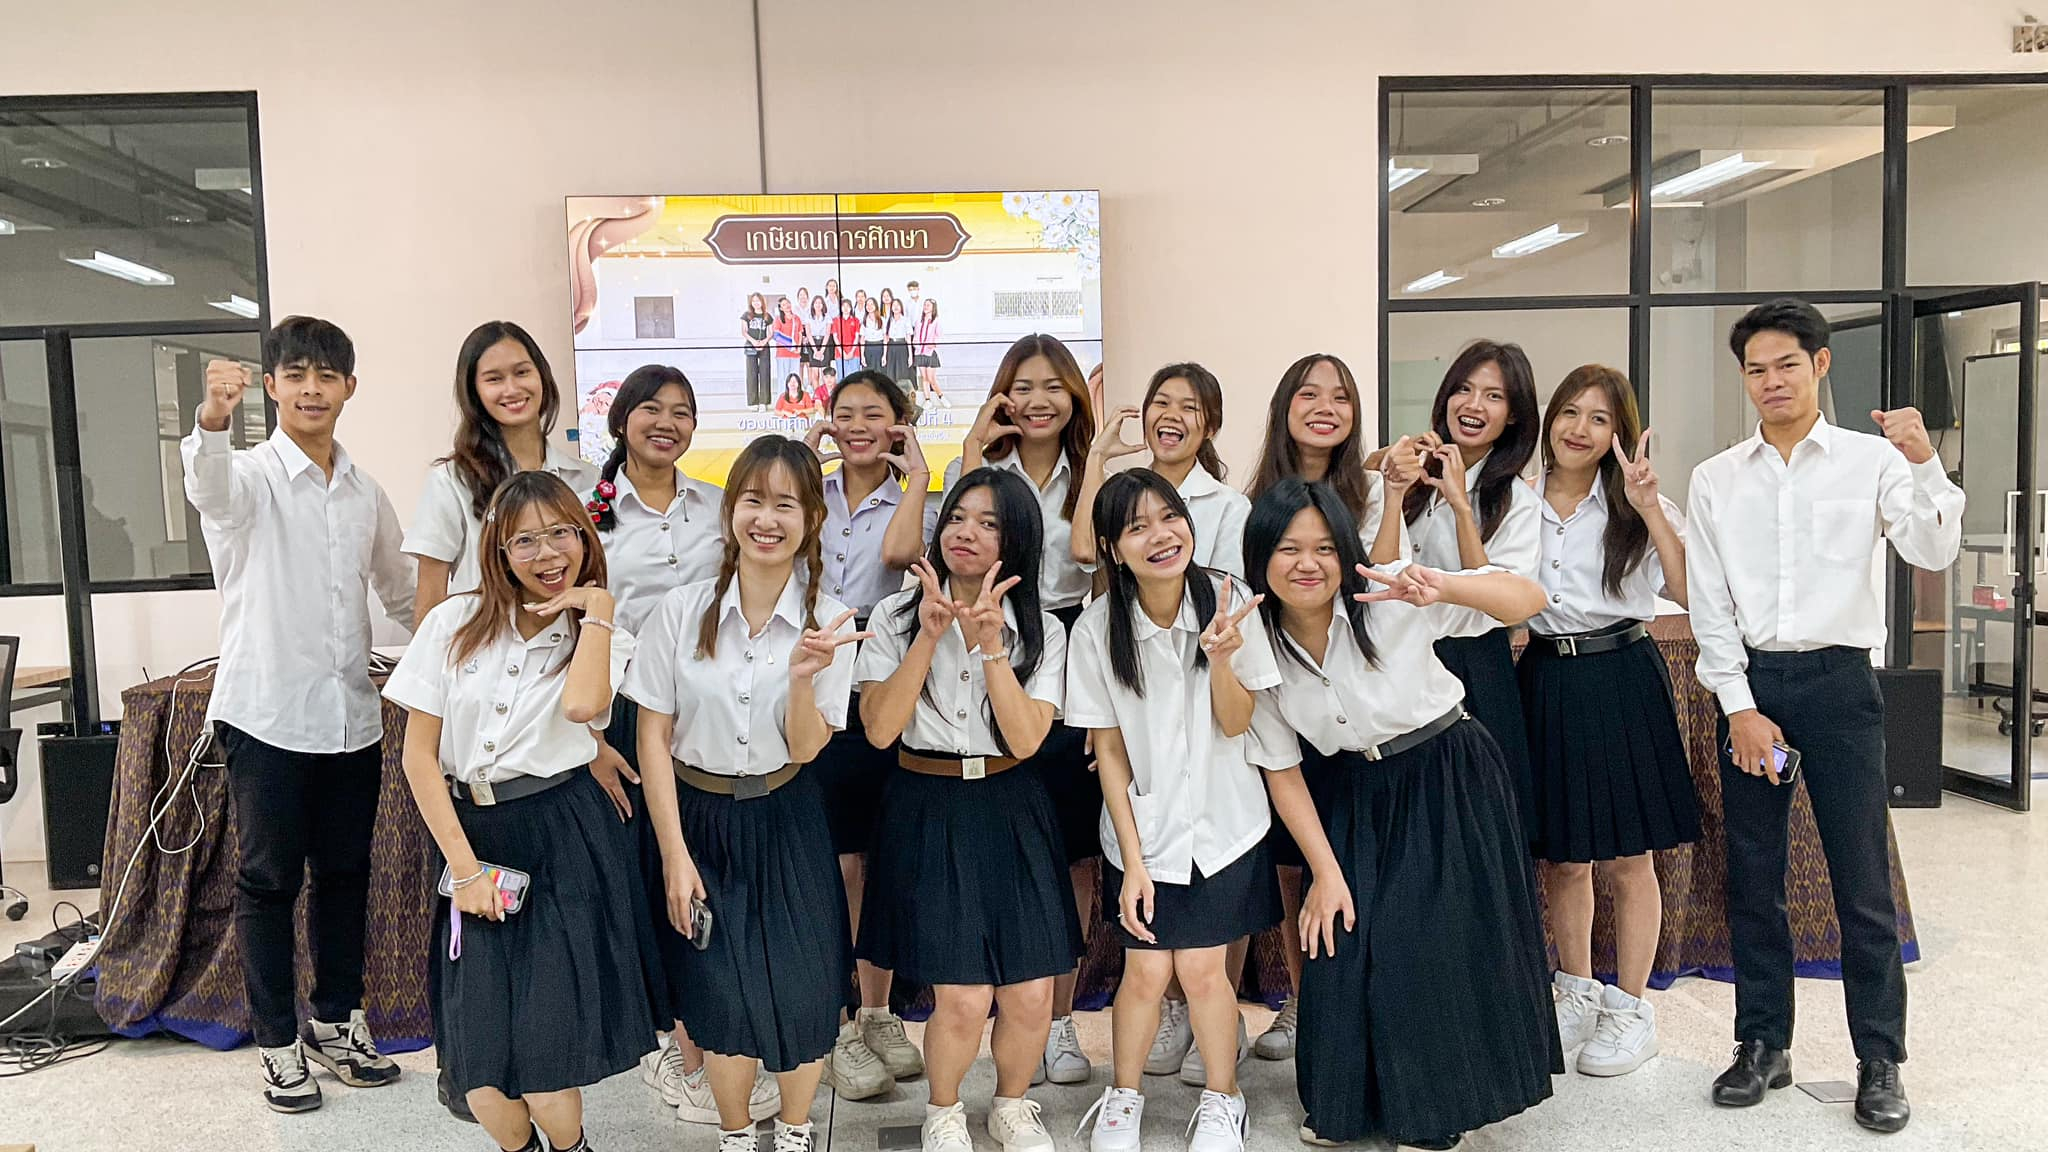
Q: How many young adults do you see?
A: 15